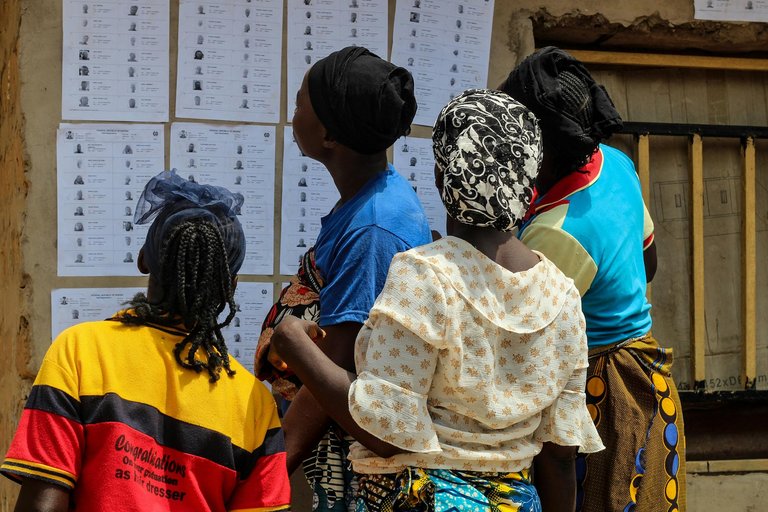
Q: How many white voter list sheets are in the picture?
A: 11